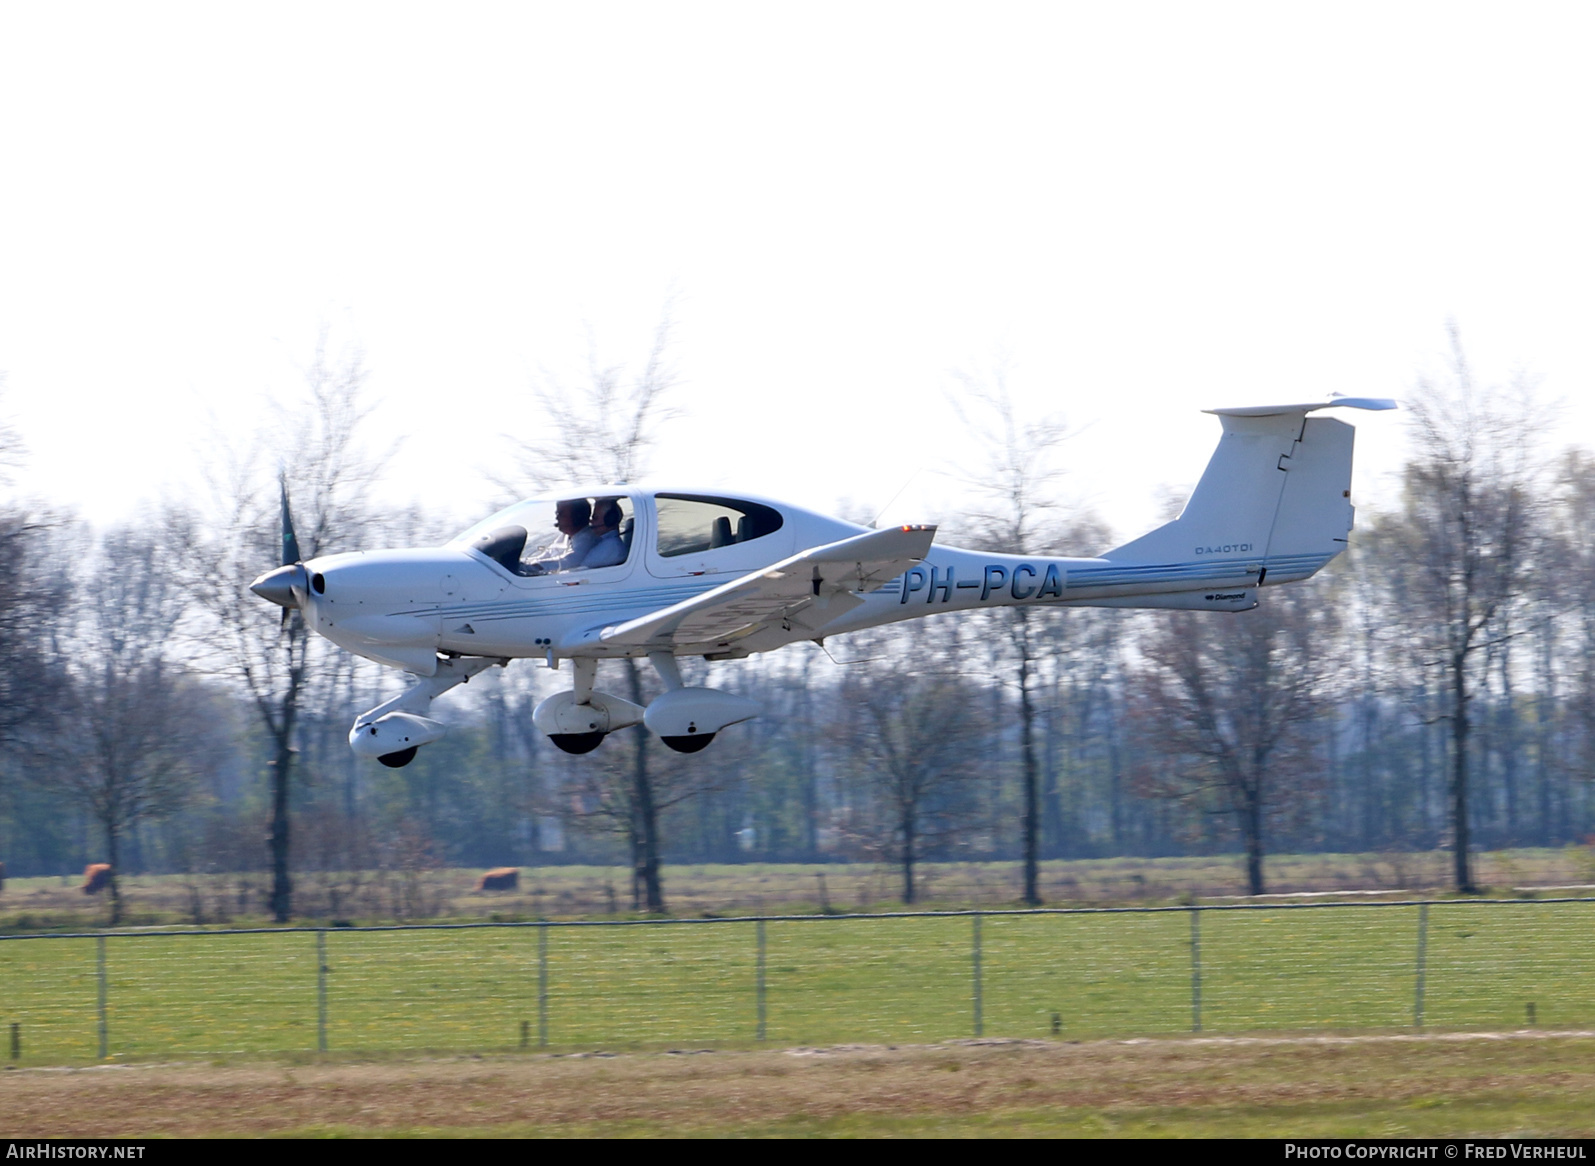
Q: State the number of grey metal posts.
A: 7